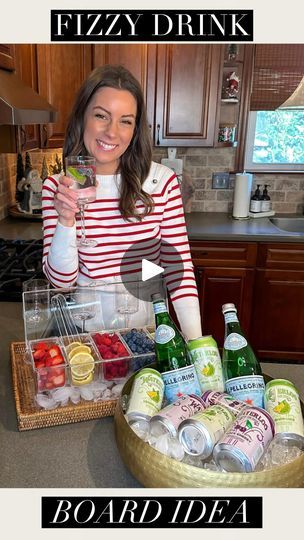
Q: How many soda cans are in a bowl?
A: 7